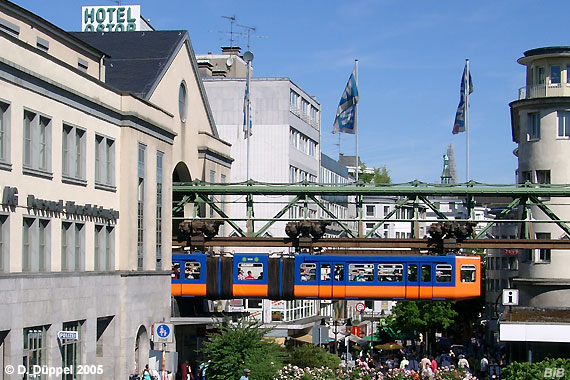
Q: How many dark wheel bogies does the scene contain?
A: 3